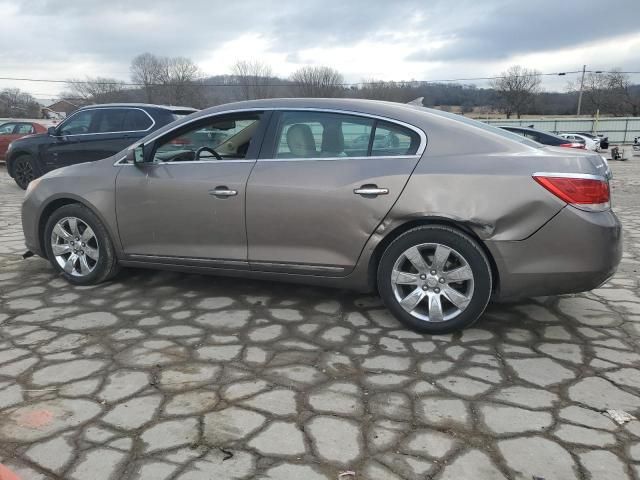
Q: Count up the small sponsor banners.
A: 0